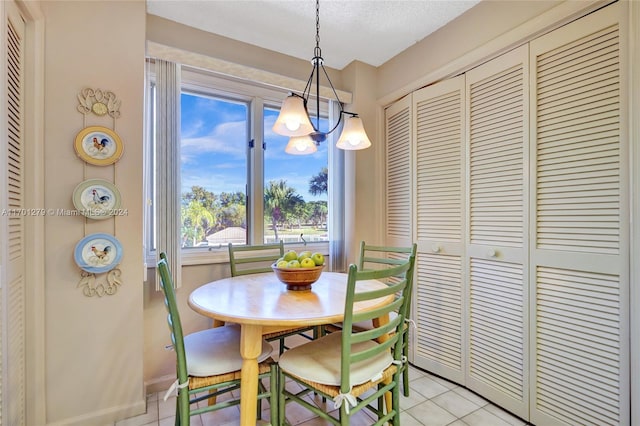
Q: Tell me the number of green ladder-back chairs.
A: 4